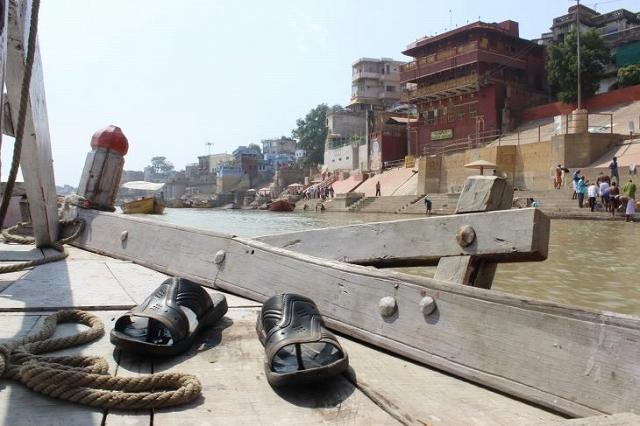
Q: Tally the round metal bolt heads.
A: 5